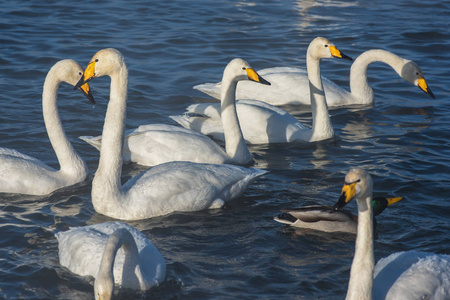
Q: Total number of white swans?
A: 7